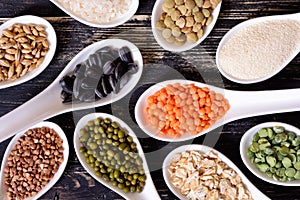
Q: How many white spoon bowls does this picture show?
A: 10